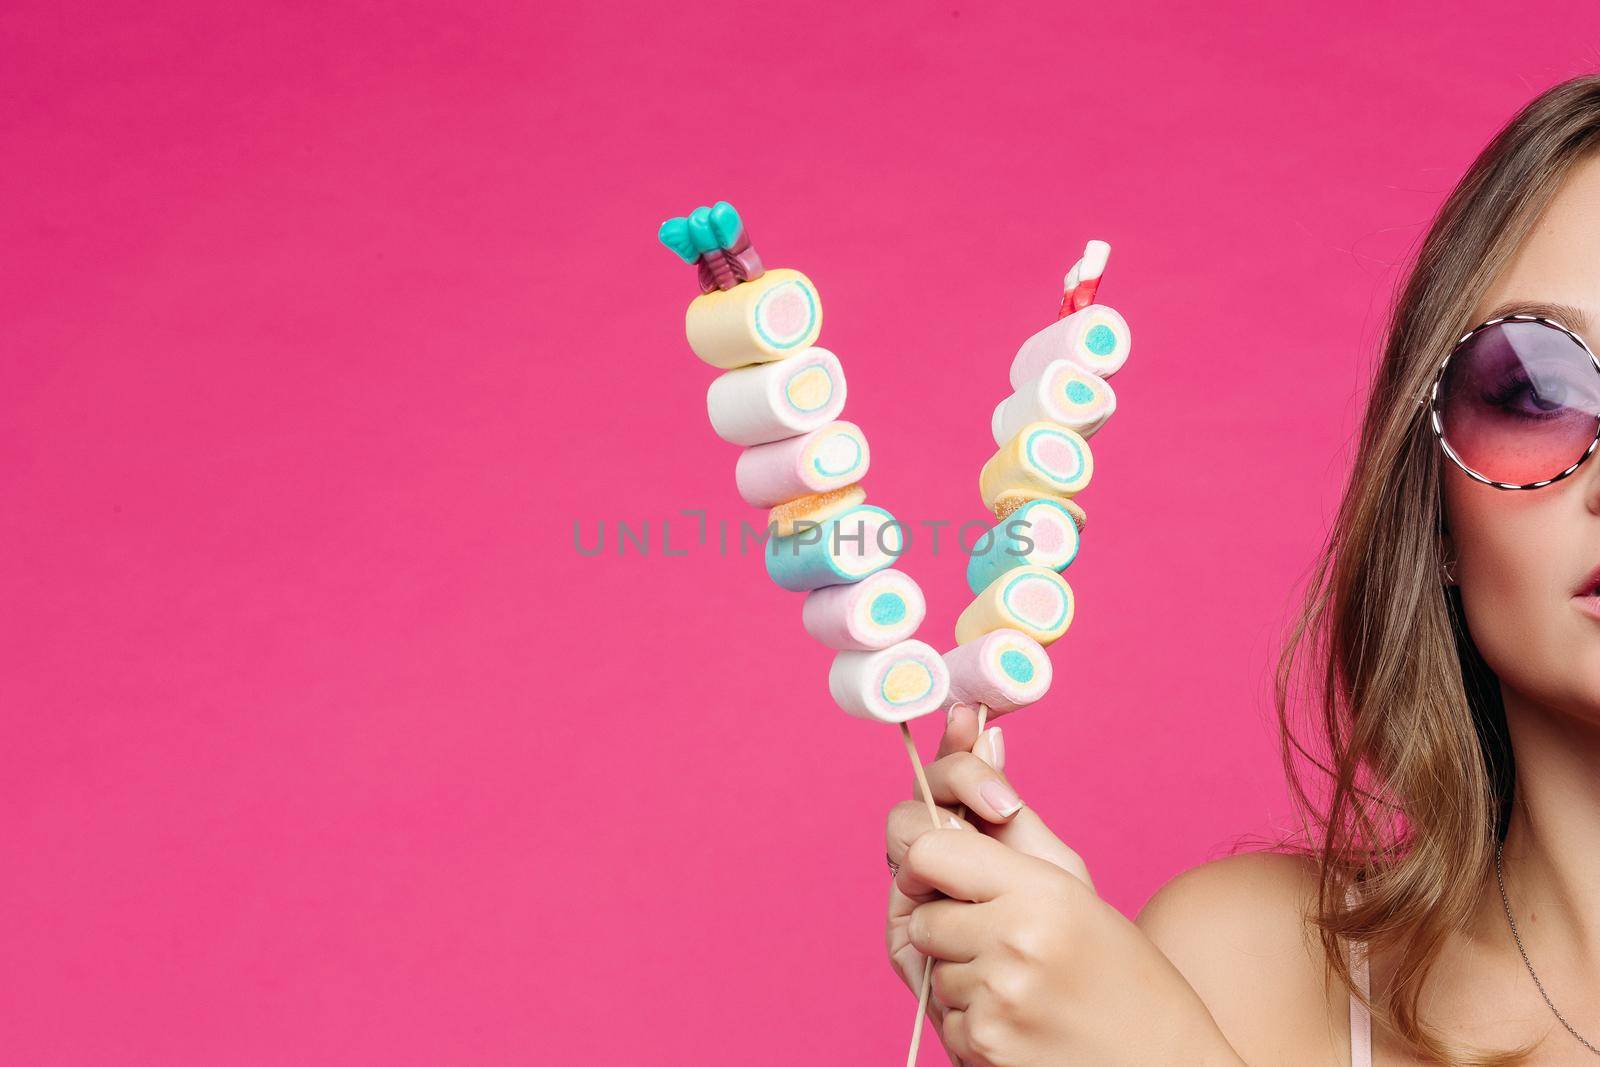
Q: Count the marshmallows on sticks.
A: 12